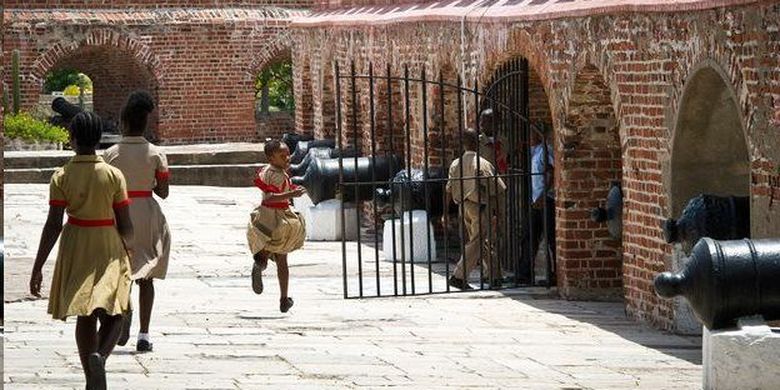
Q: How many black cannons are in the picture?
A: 9